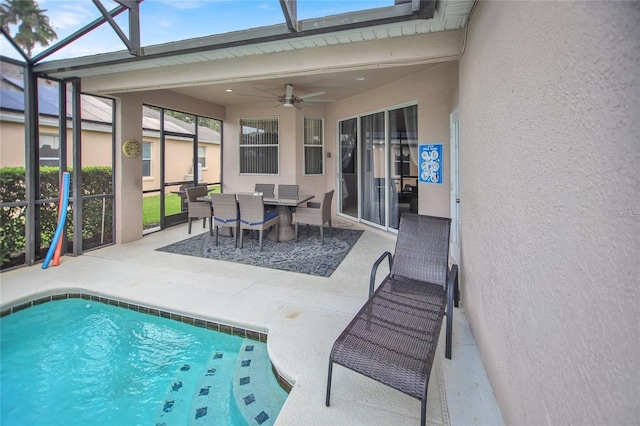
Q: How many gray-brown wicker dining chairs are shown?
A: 6